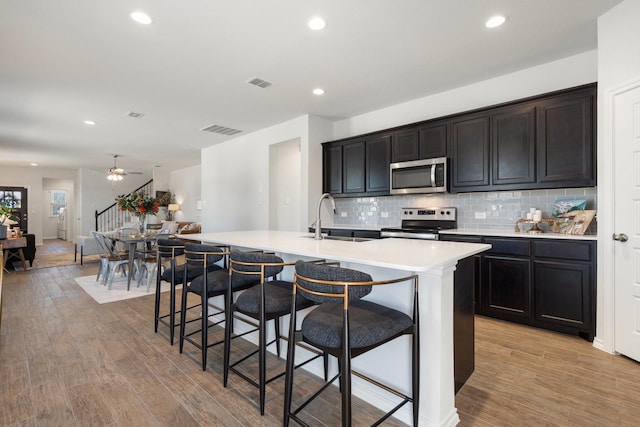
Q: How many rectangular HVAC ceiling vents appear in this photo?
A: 3